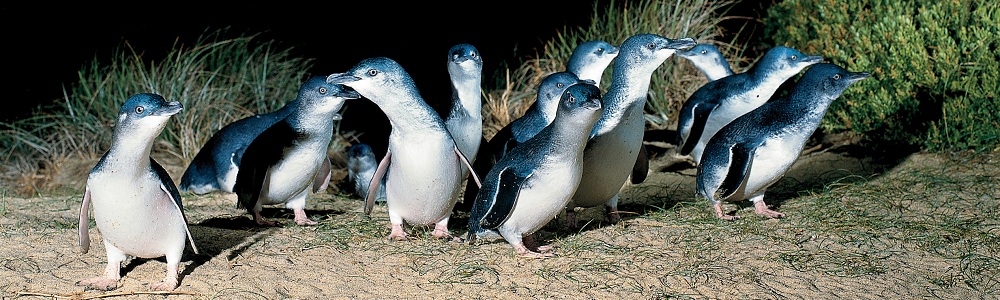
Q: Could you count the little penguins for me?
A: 13